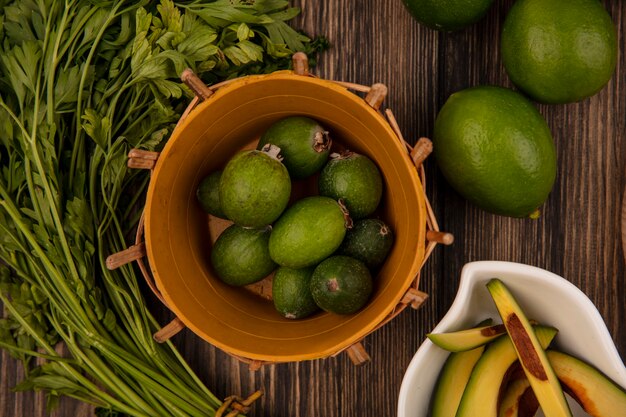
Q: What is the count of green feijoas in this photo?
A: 9